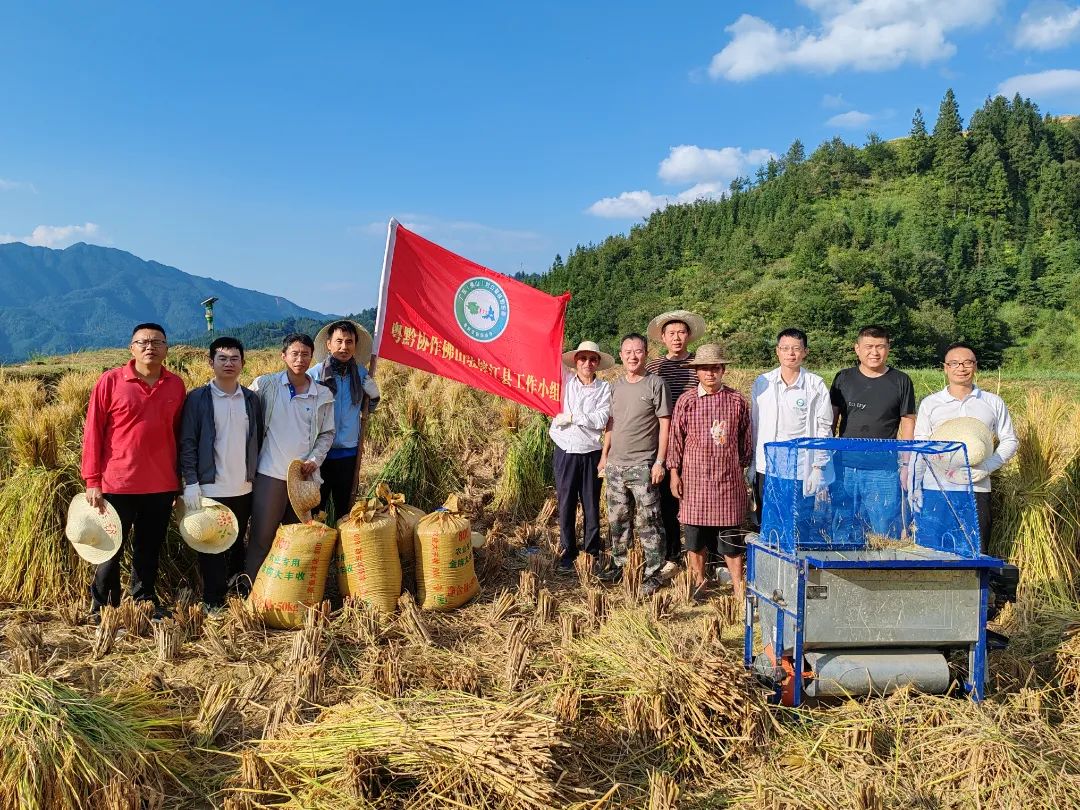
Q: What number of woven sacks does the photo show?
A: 4